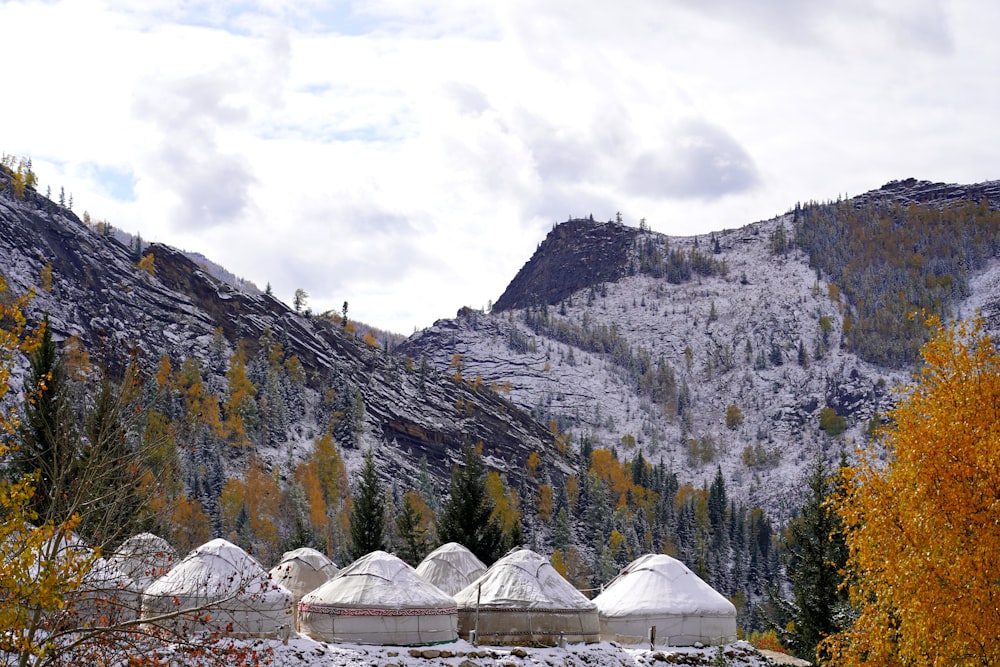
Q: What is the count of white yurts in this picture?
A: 8